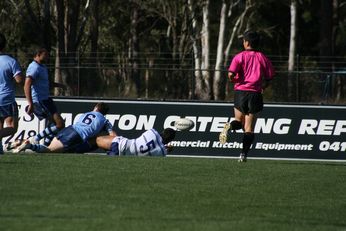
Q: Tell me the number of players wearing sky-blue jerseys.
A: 3